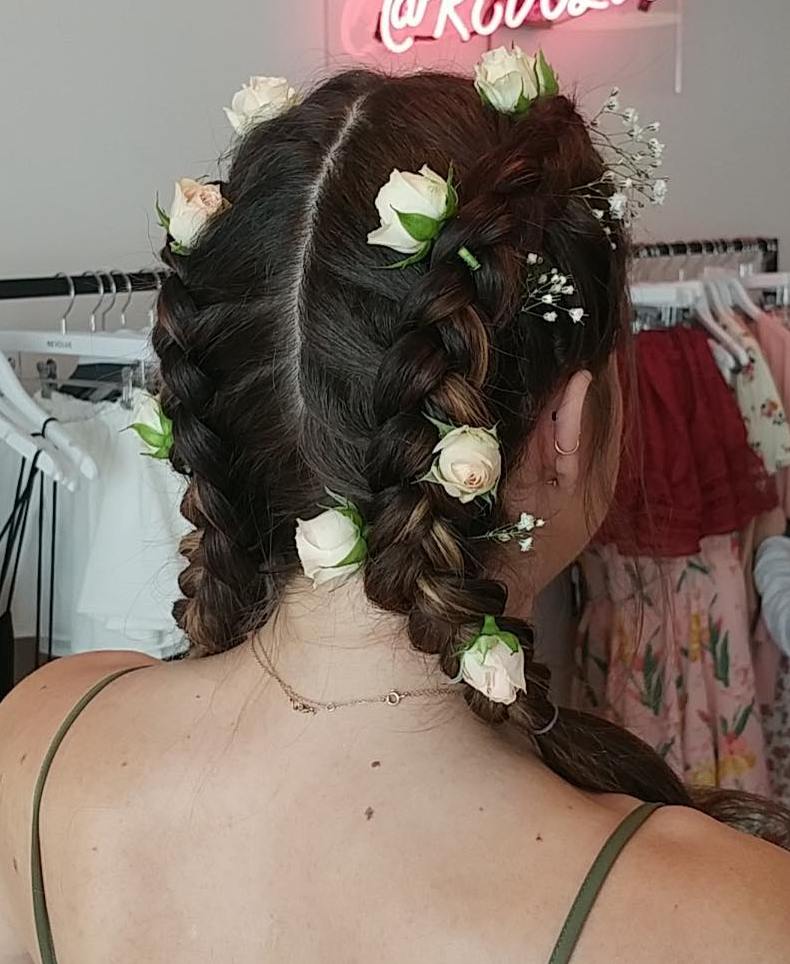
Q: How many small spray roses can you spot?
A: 8